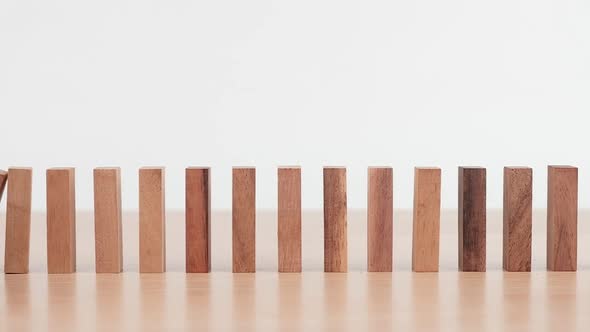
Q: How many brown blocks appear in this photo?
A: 14